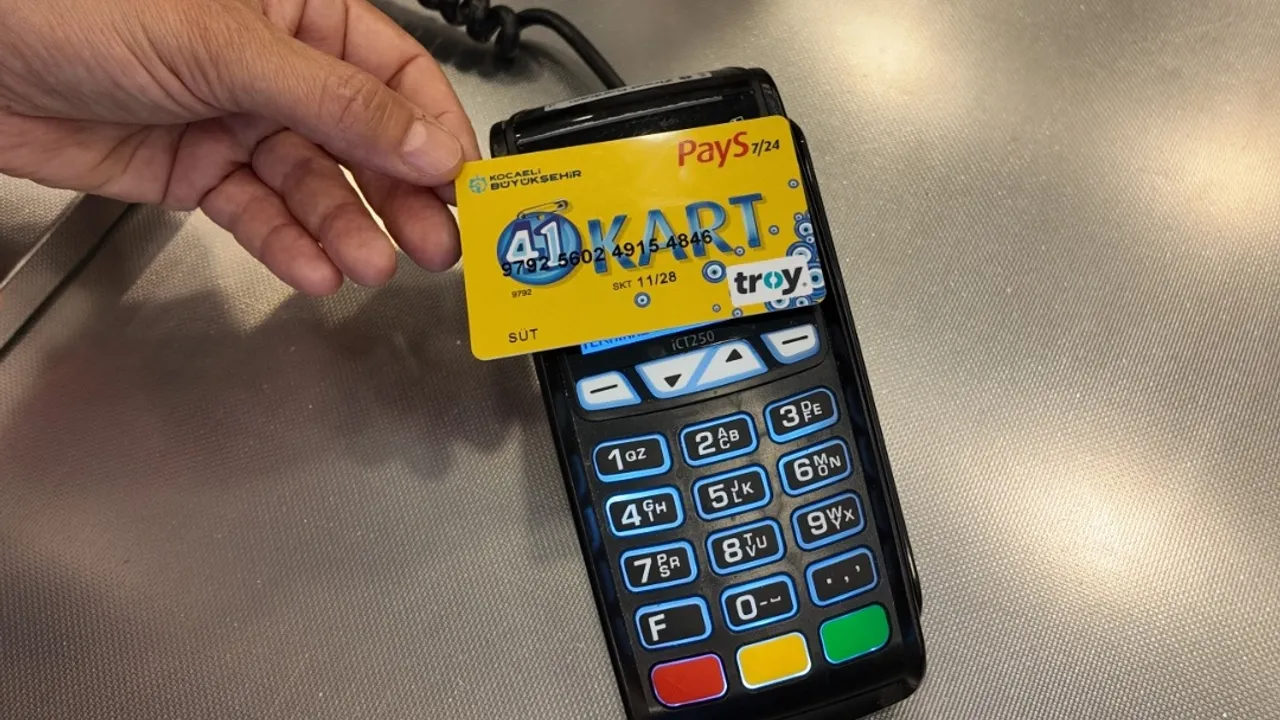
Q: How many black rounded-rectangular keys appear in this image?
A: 12